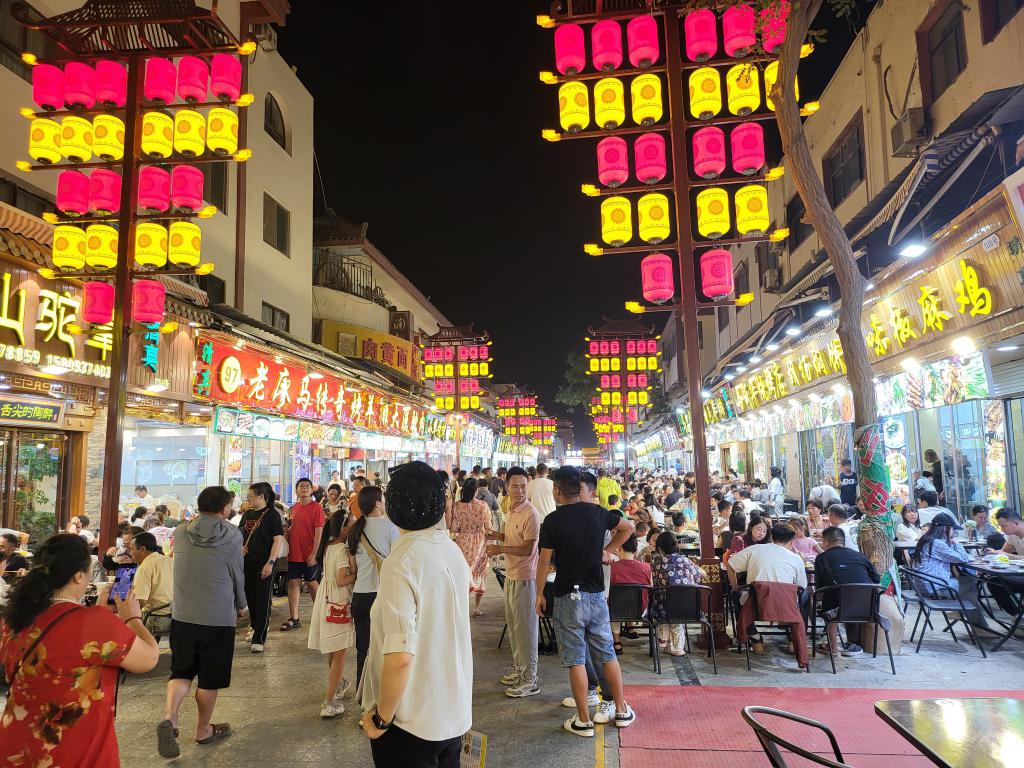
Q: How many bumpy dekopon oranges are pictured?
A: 0